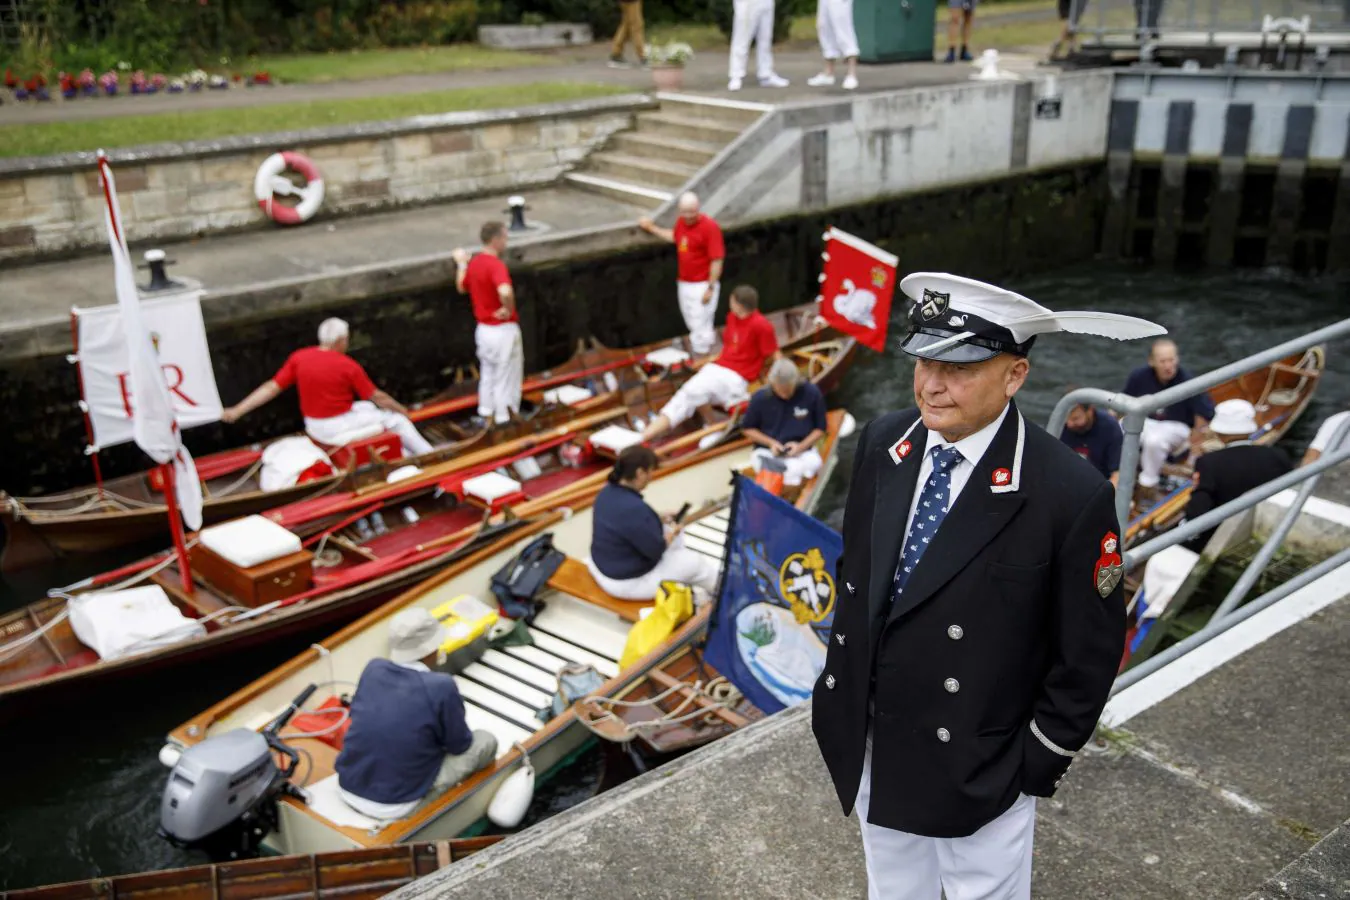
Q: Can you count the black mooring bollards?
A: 2